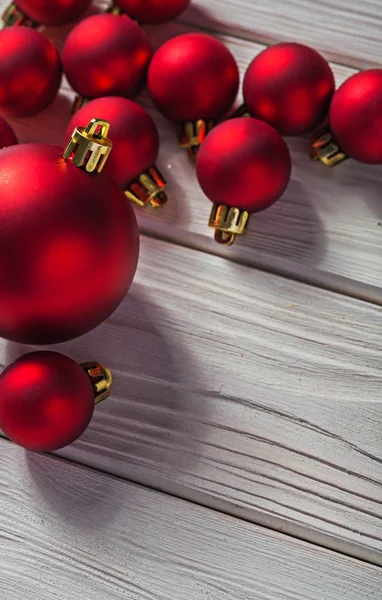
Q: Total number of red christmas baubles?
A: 12